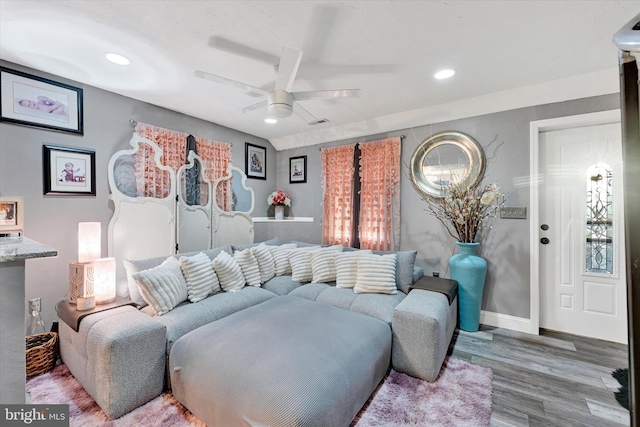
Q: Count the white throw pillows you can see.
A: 10